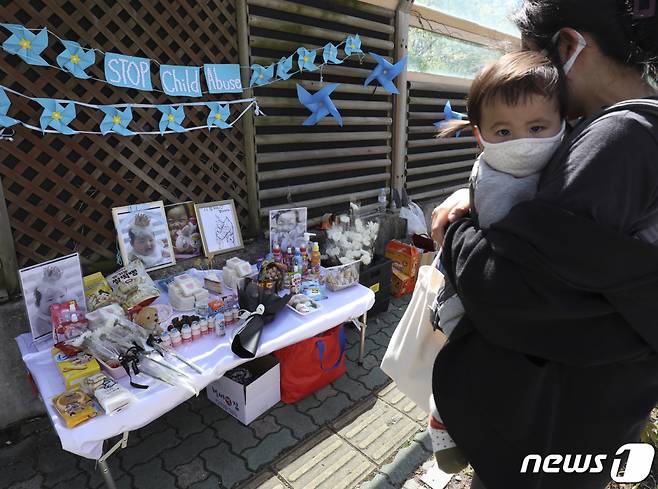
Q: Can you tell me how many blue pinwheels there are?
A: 15